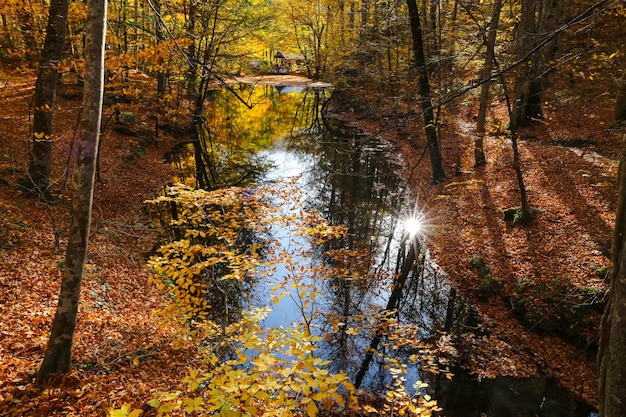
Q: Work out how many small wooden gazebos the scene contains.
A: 1